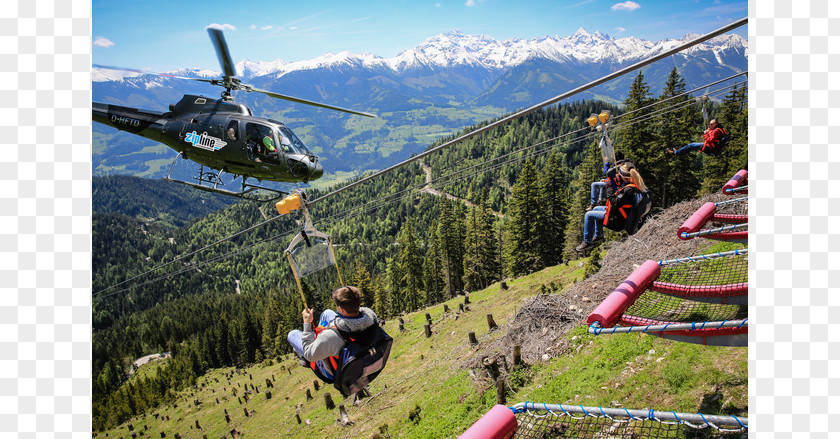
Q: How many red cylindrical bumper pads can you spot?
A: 4